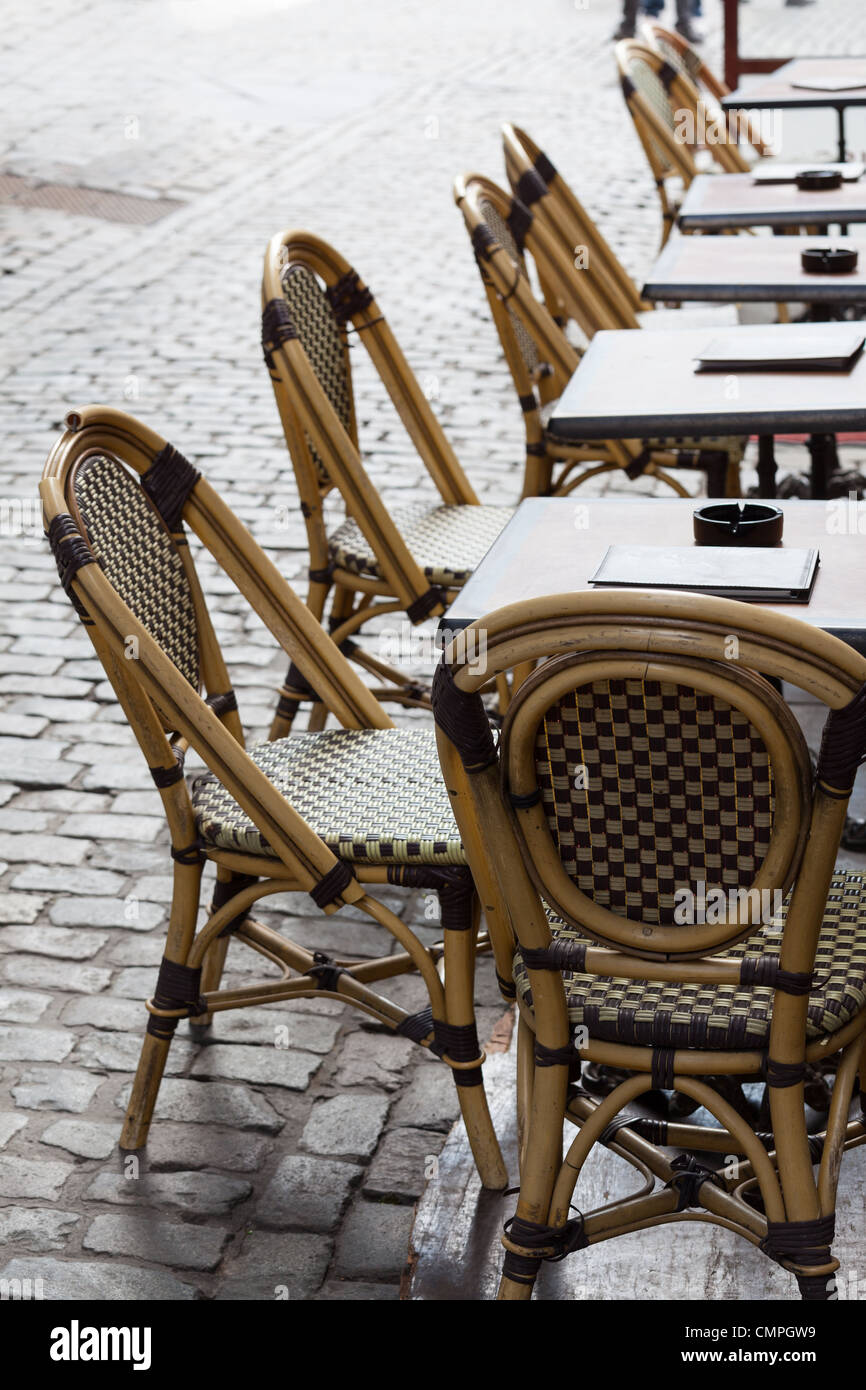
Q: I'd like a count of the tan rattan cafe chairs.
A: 7